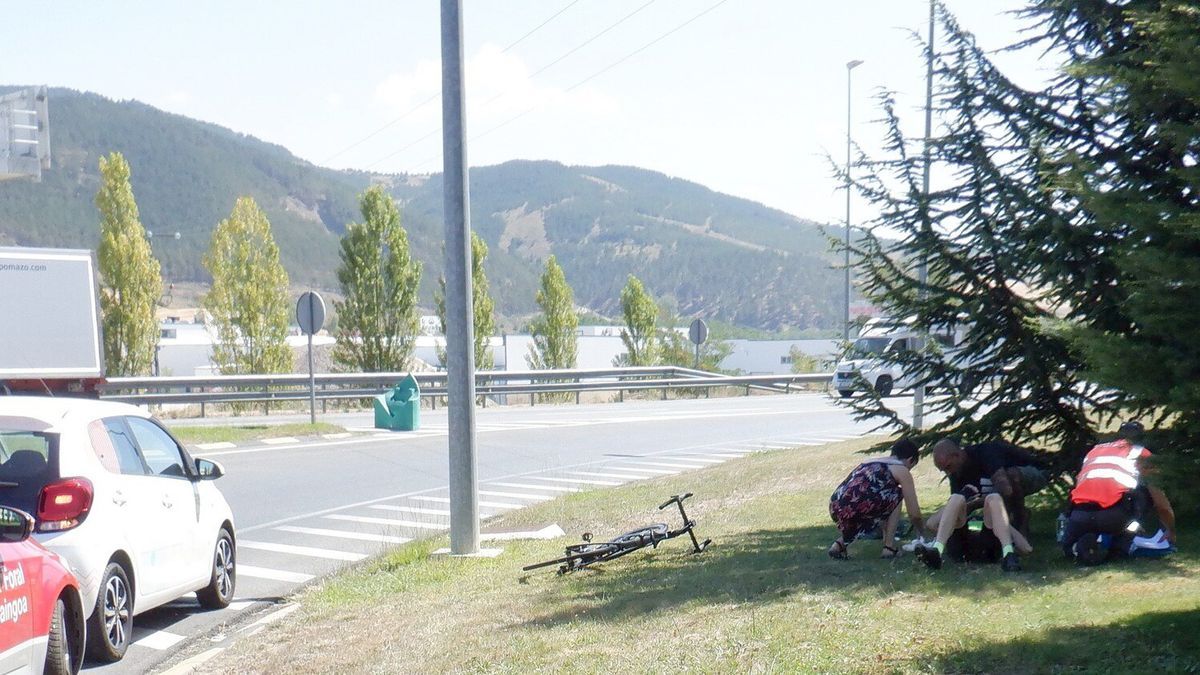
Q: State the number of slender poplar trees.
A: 6